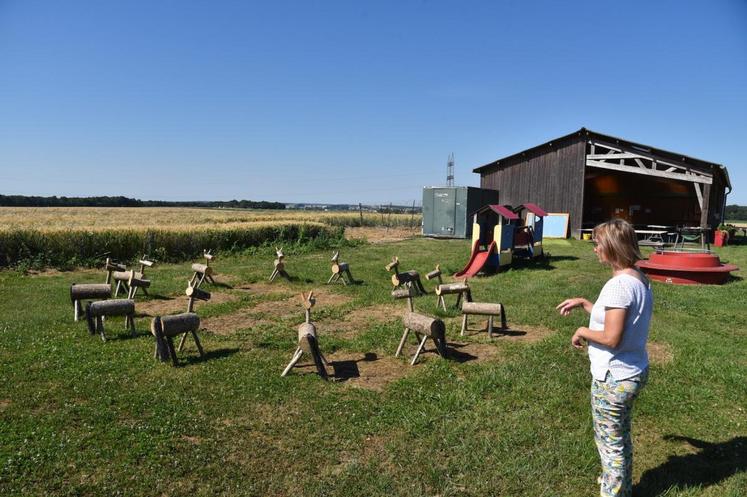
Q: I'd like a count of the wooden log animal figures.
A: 12